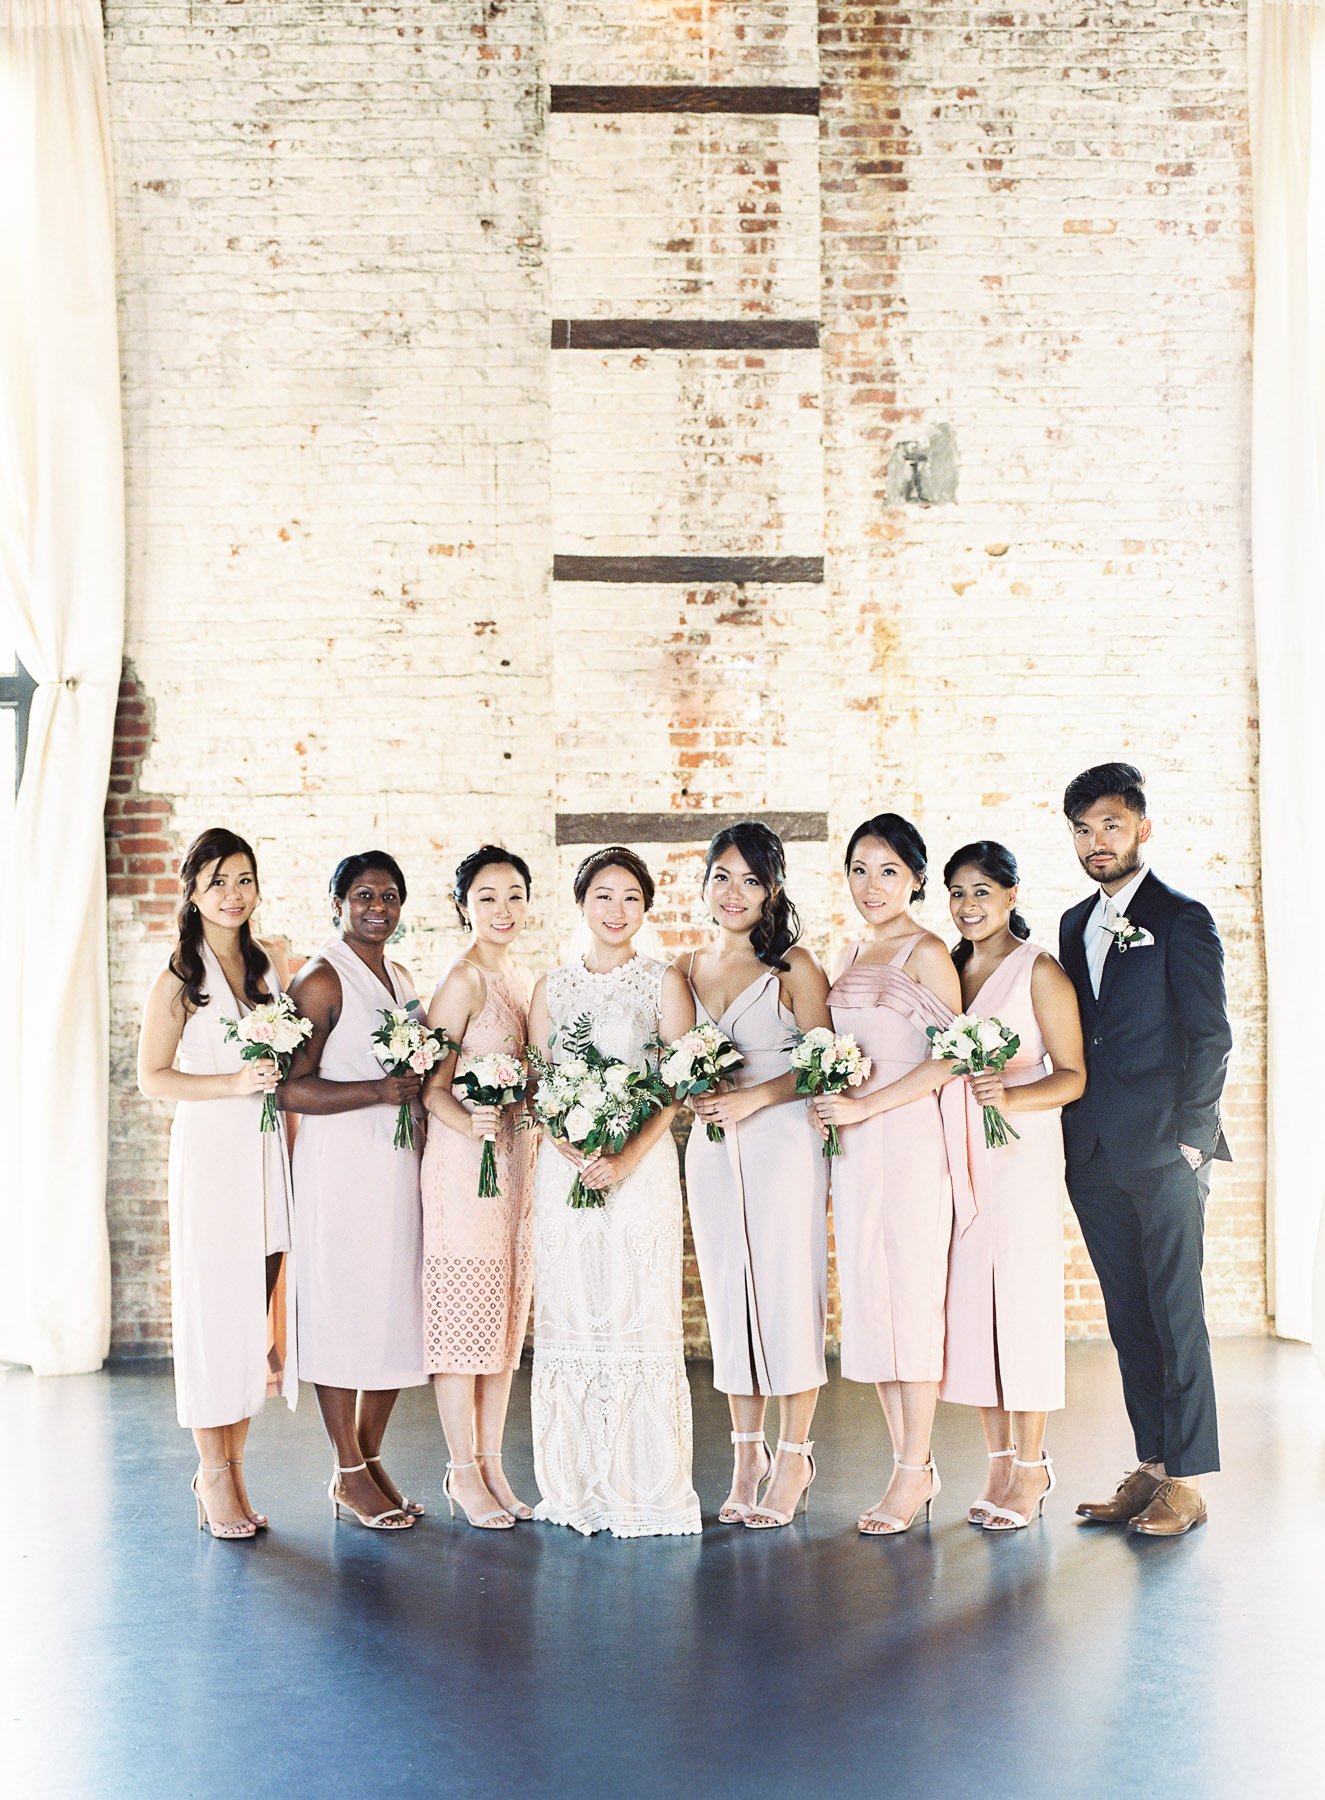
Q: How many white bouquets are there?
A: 7